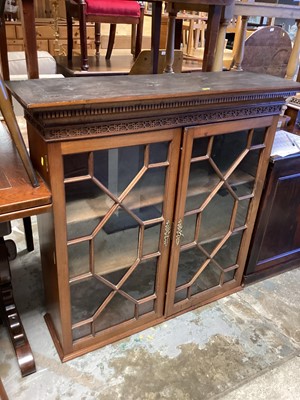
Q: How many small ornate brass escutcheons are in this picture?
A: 2